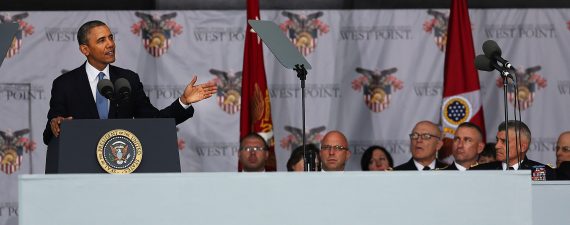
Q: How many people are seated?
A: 9